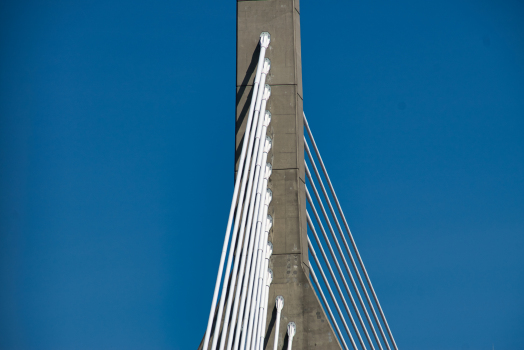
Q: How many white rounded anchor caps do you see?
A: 12